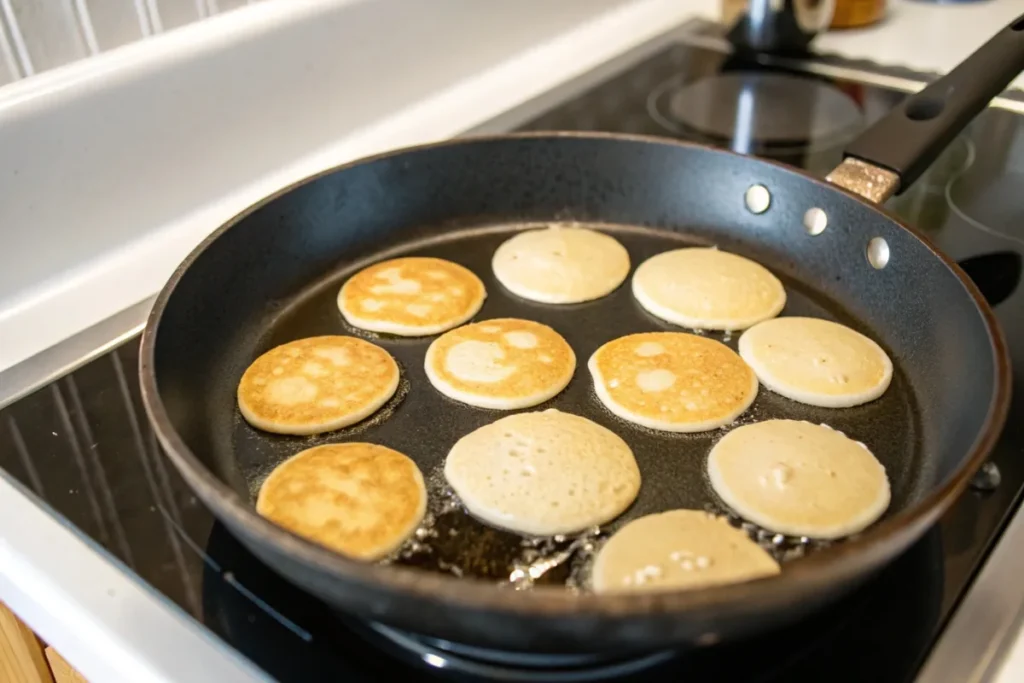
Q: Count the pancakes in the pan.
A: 11